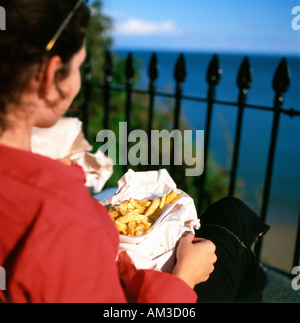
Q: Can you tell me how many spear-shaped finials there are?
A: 8